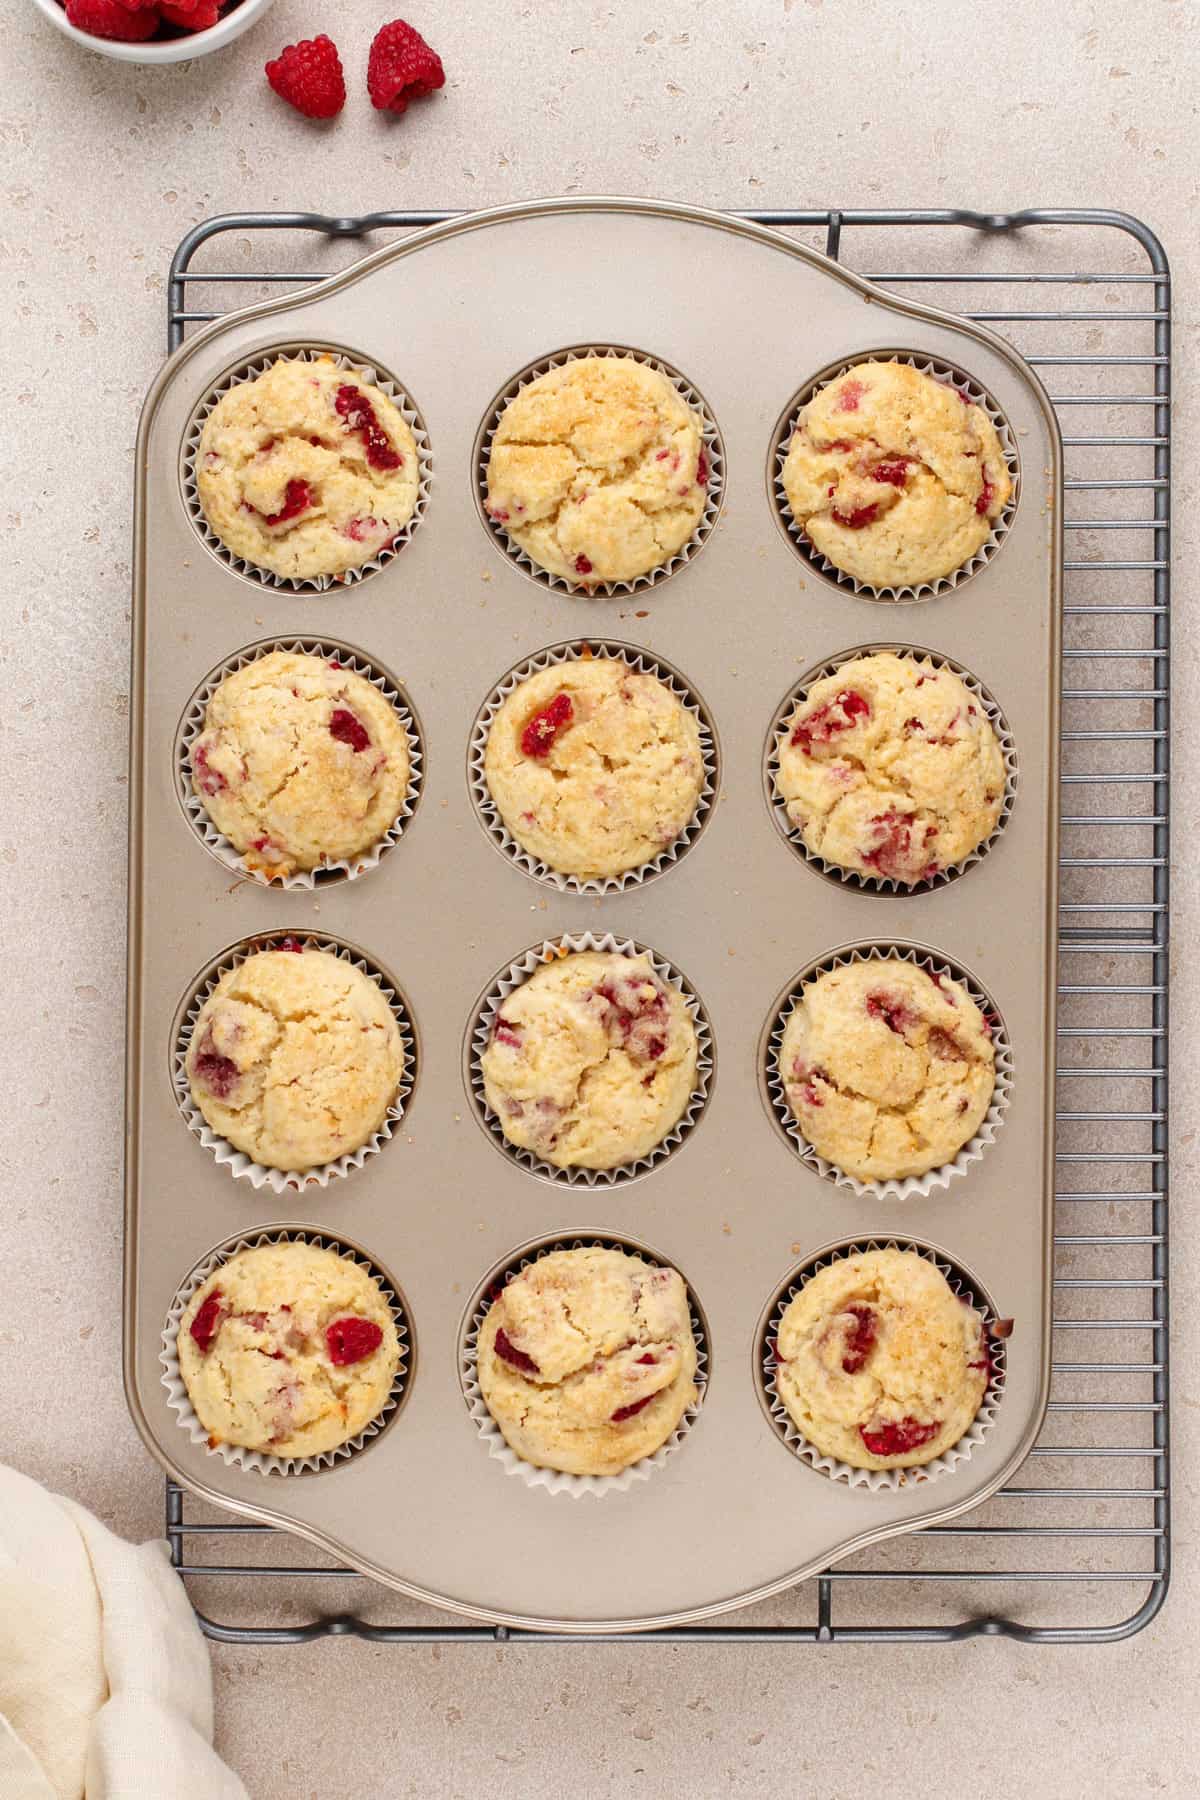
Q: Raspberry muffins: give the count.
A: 12